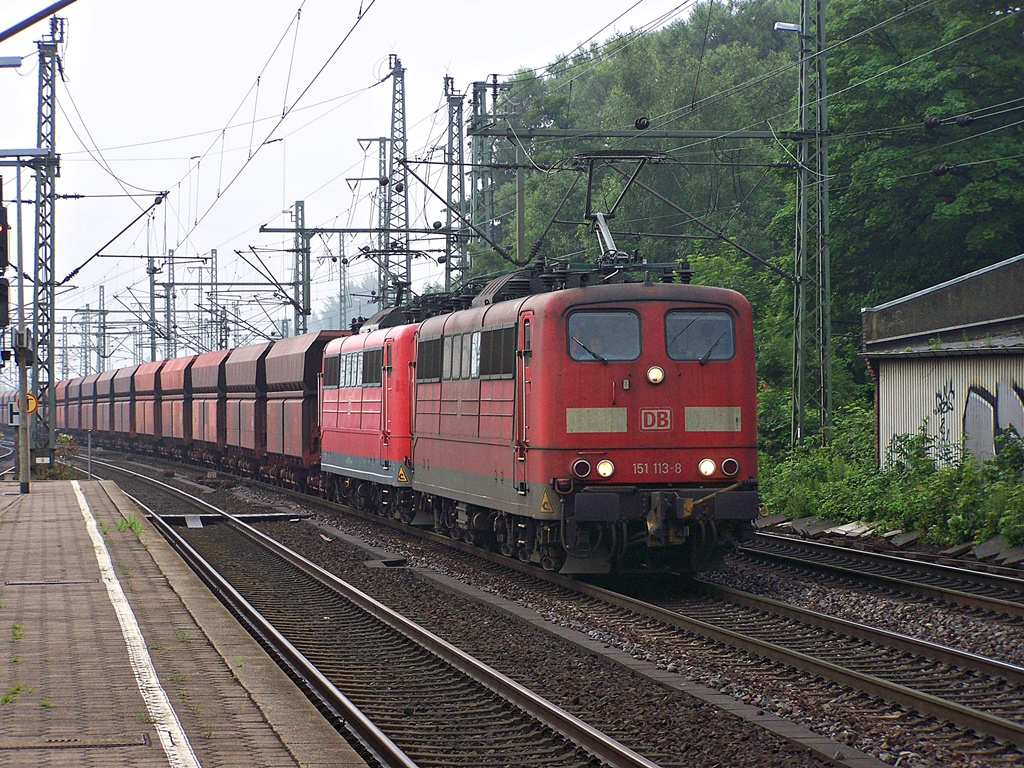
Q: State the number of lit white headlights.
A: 3